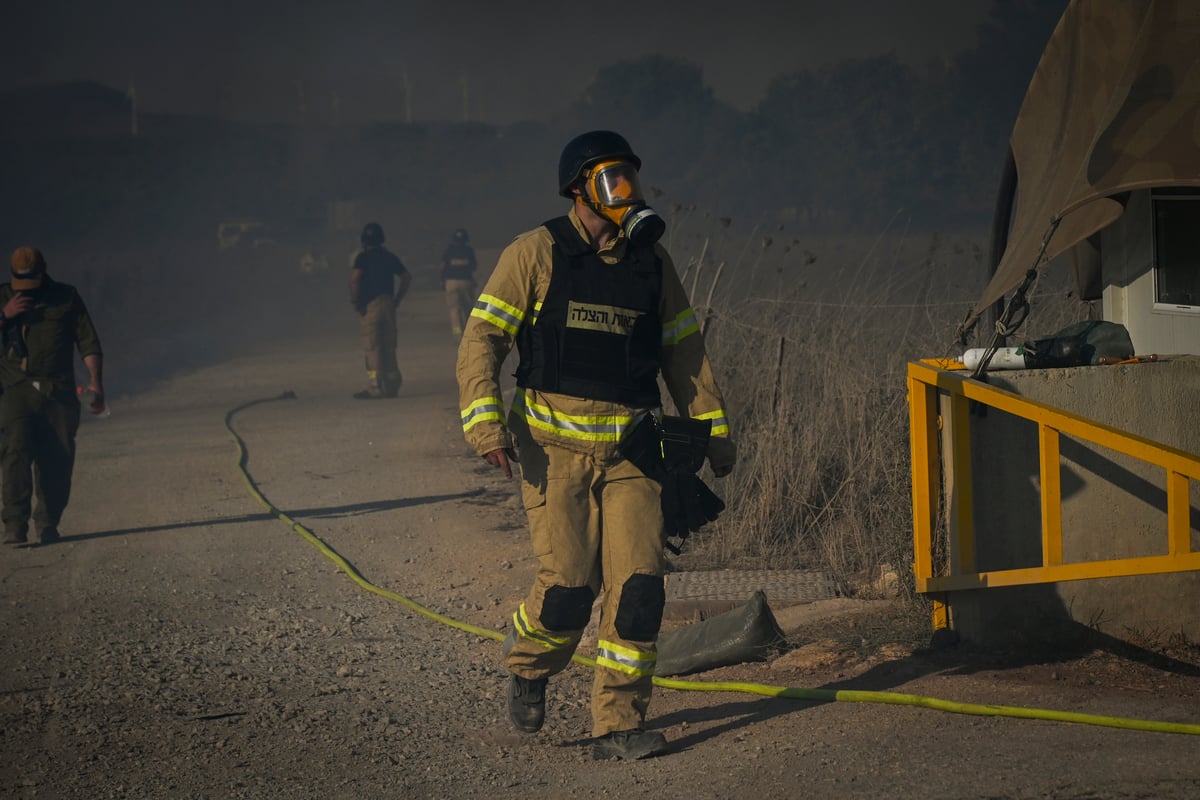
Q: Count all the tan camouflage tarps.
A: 1